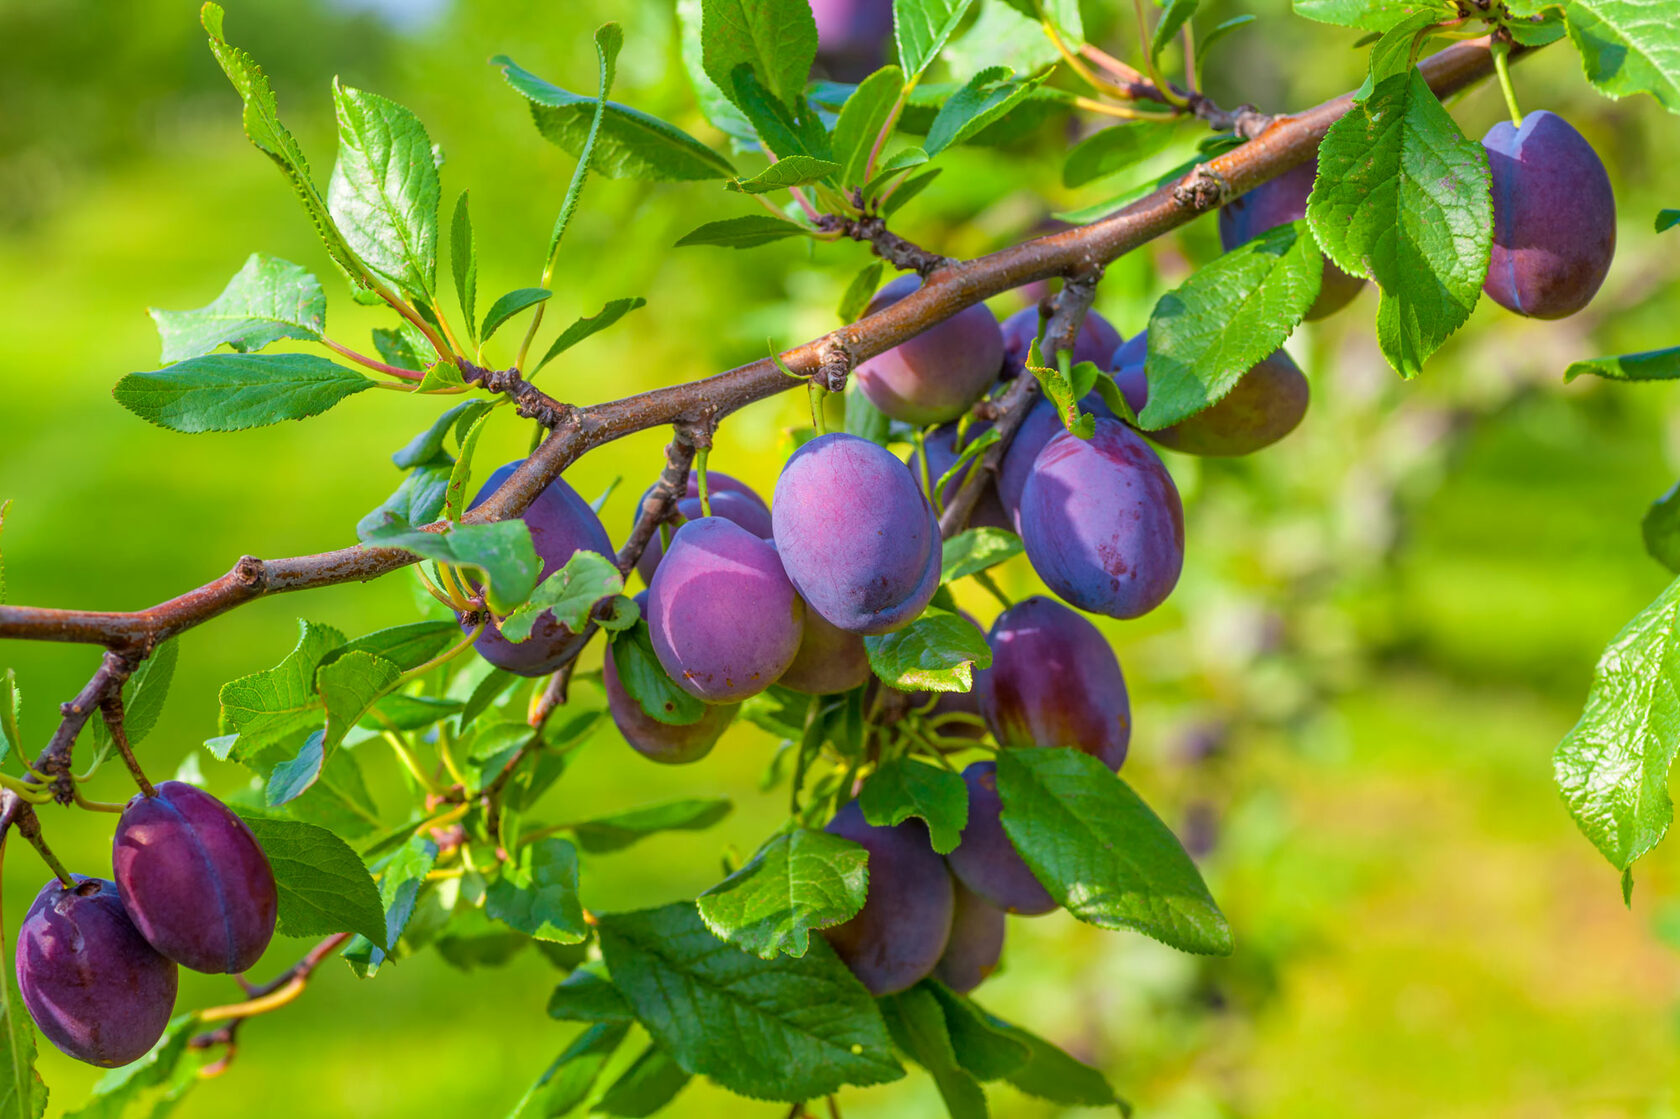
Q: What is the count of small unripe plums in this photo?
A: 0